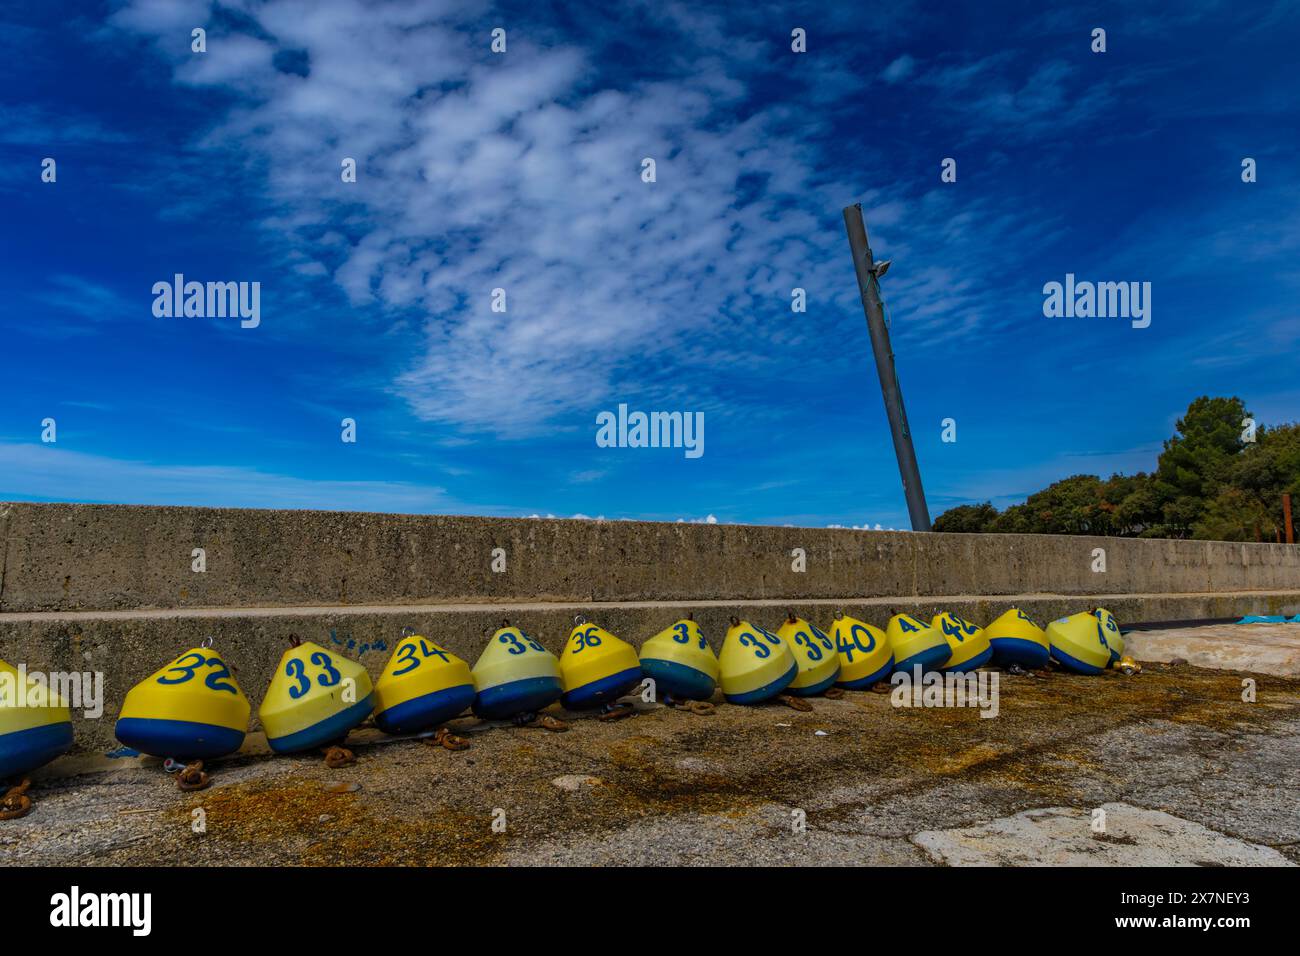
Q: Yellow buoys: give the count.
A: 15